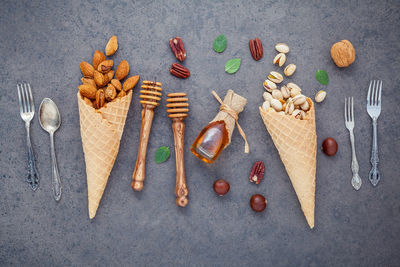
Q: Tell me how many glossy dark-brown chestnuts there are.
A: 3